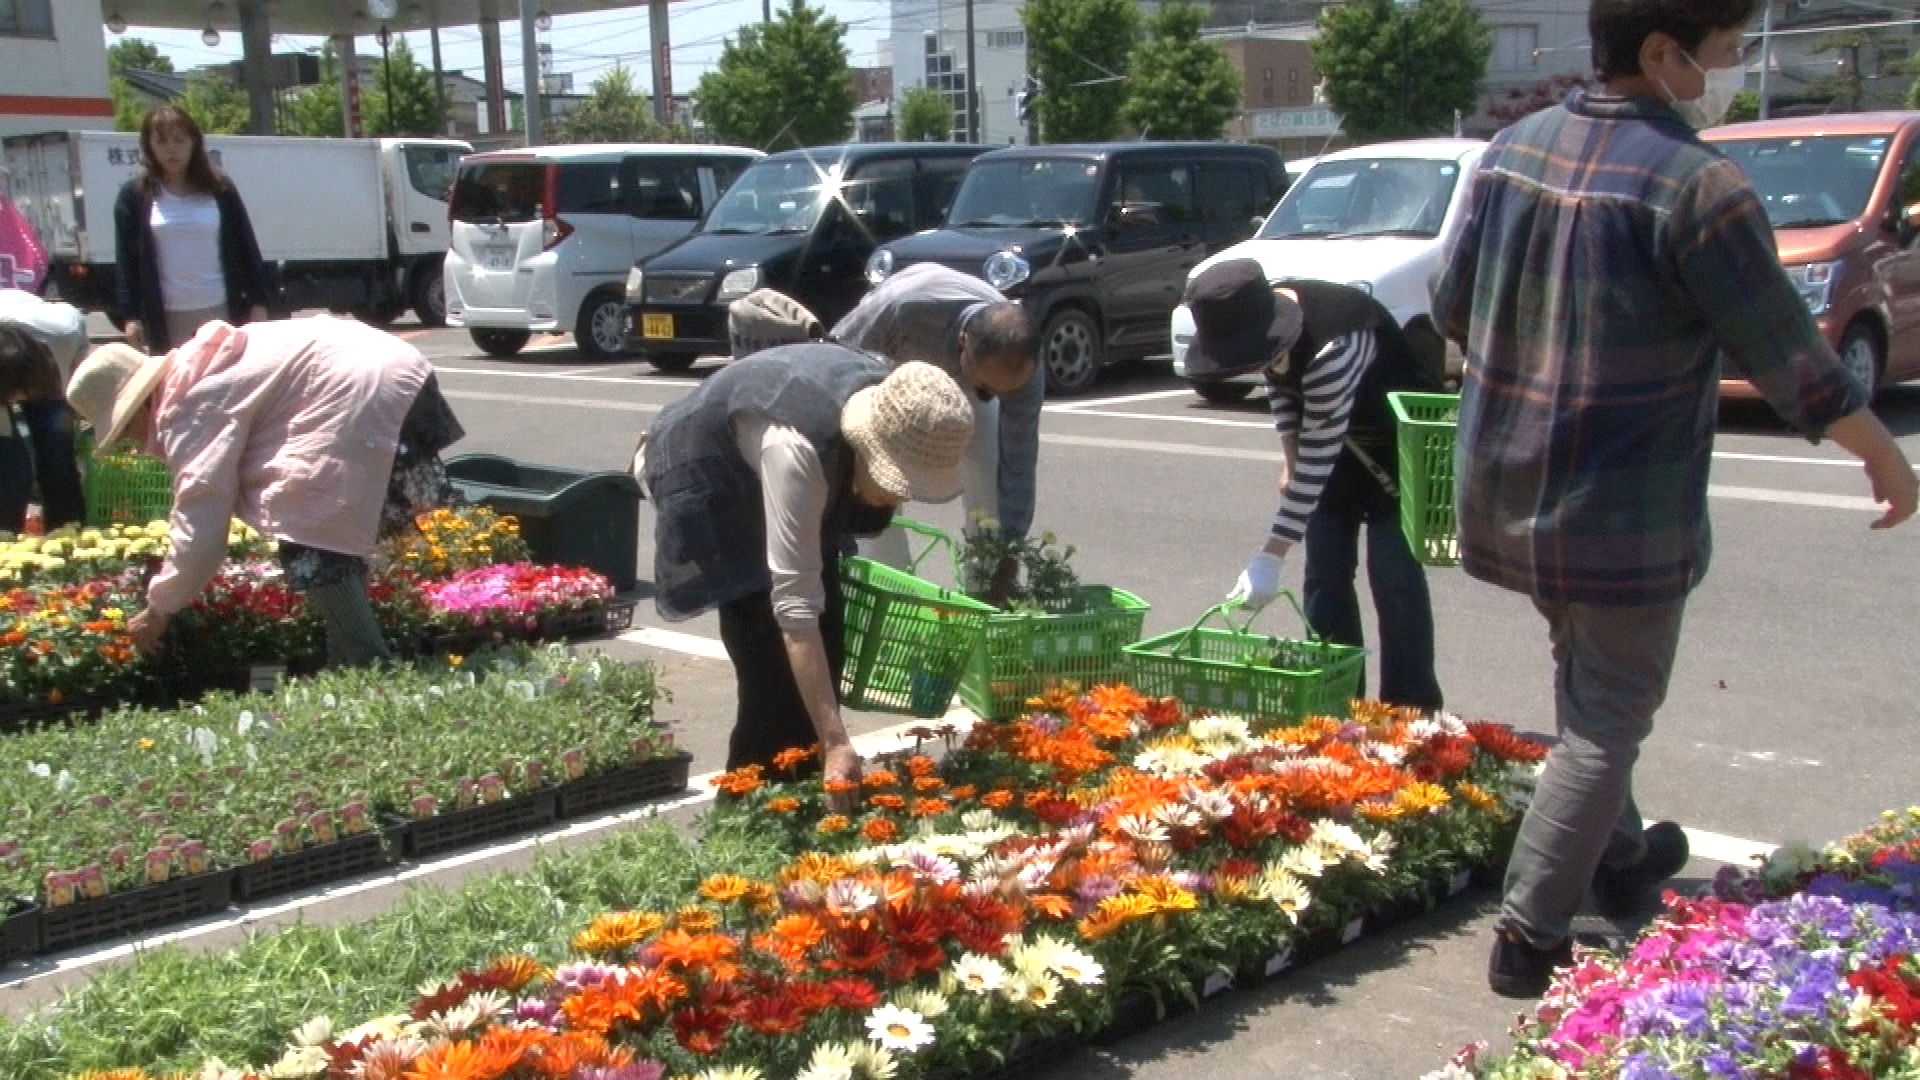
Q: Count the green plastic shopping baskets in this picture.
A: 5